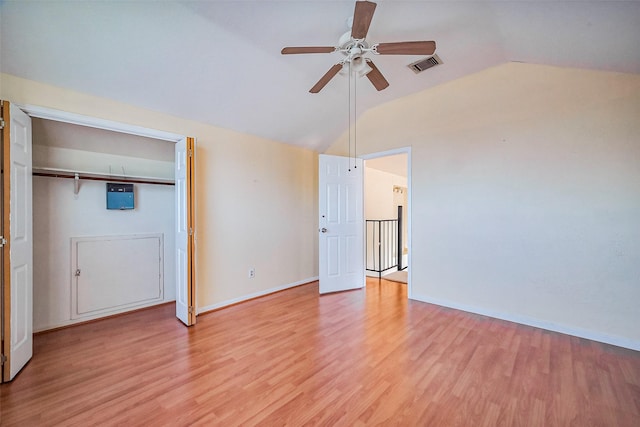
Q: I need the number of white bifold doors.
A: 2